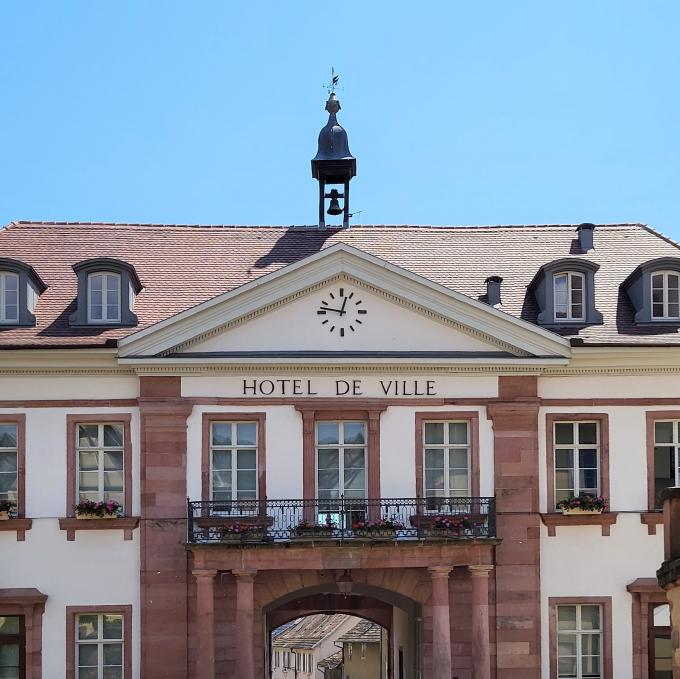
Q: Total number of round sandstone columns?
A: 4